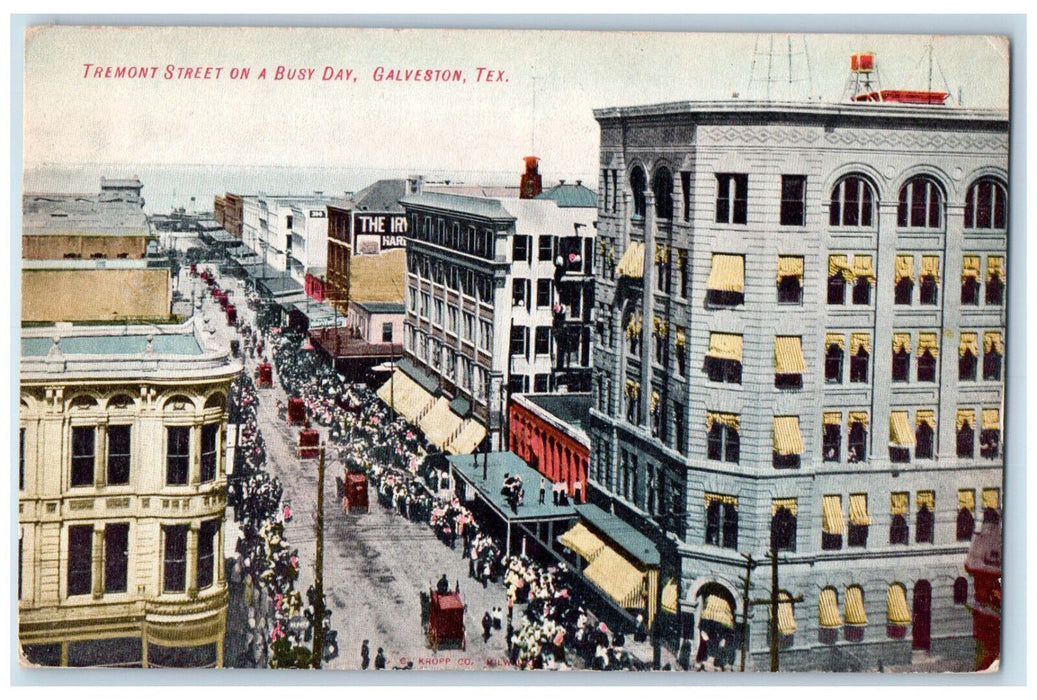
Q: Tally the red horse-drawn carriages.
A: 11